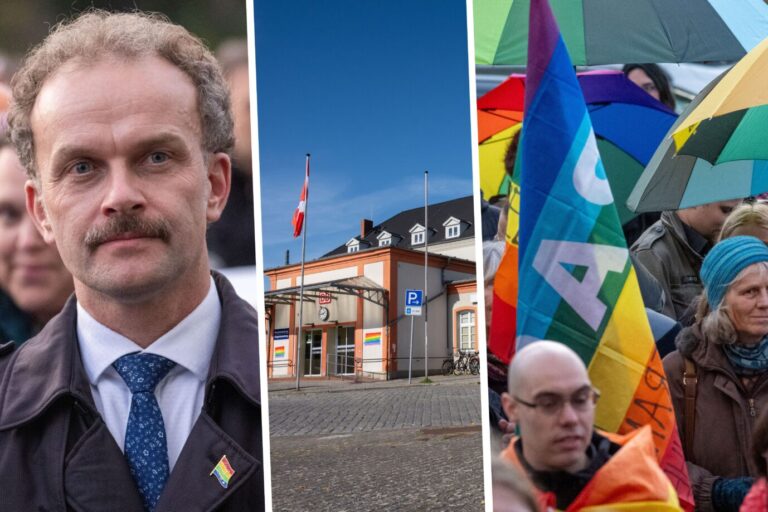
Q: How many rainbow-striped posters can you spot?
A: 2